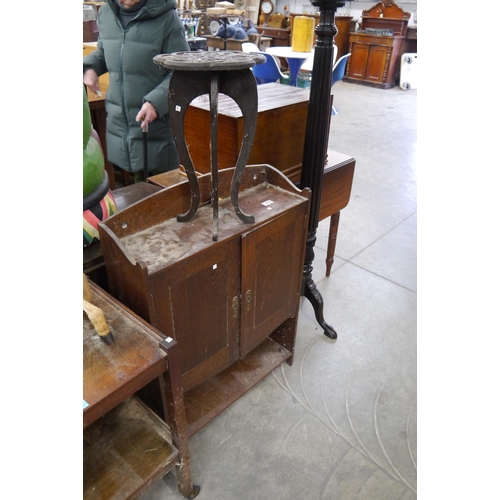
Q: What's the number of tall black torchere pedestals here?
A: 1